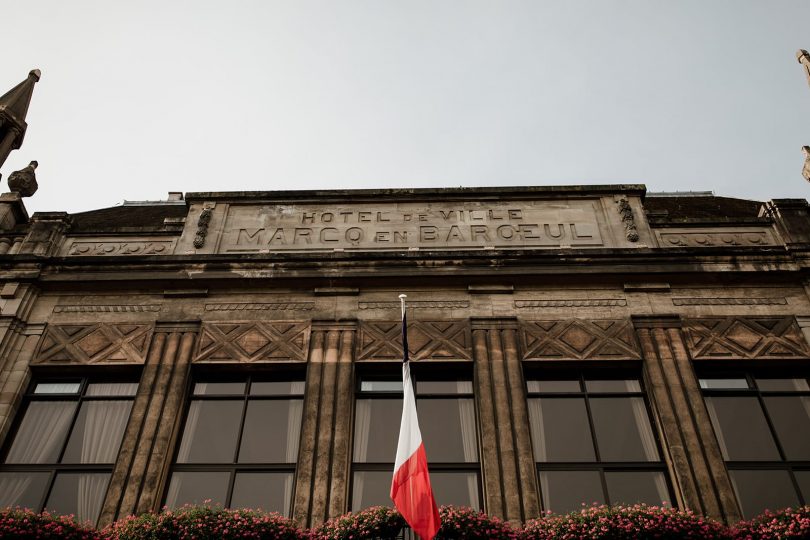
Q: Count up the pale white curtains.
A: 10